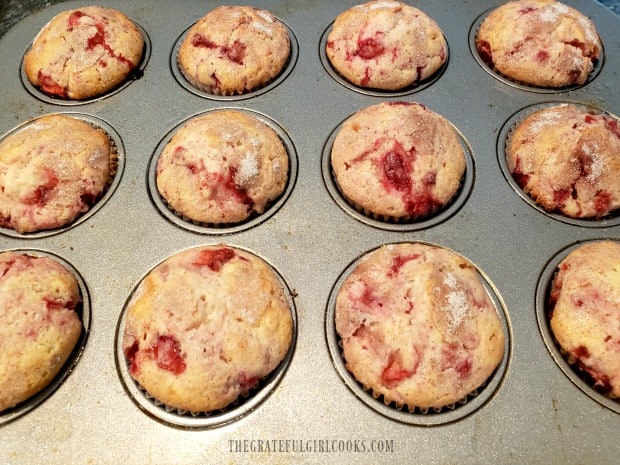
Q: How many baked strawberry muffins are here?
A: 12